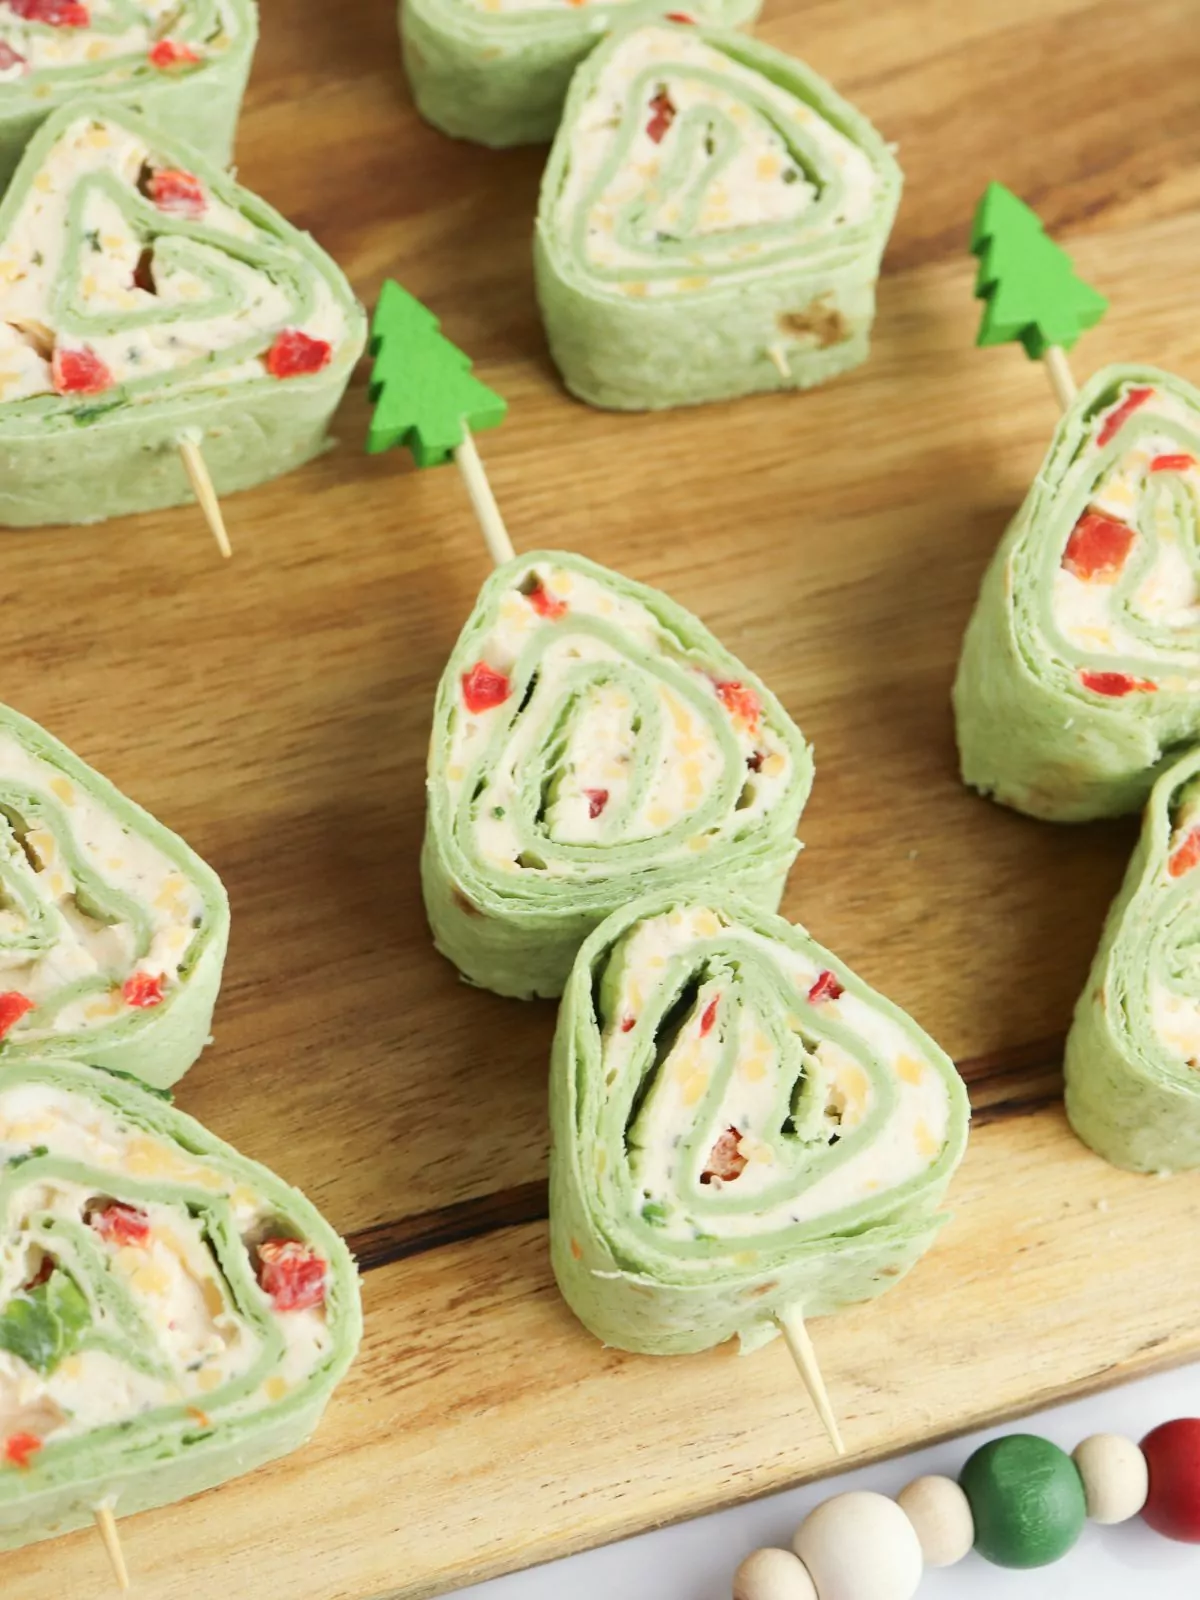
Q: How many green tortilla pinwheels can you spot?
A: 10